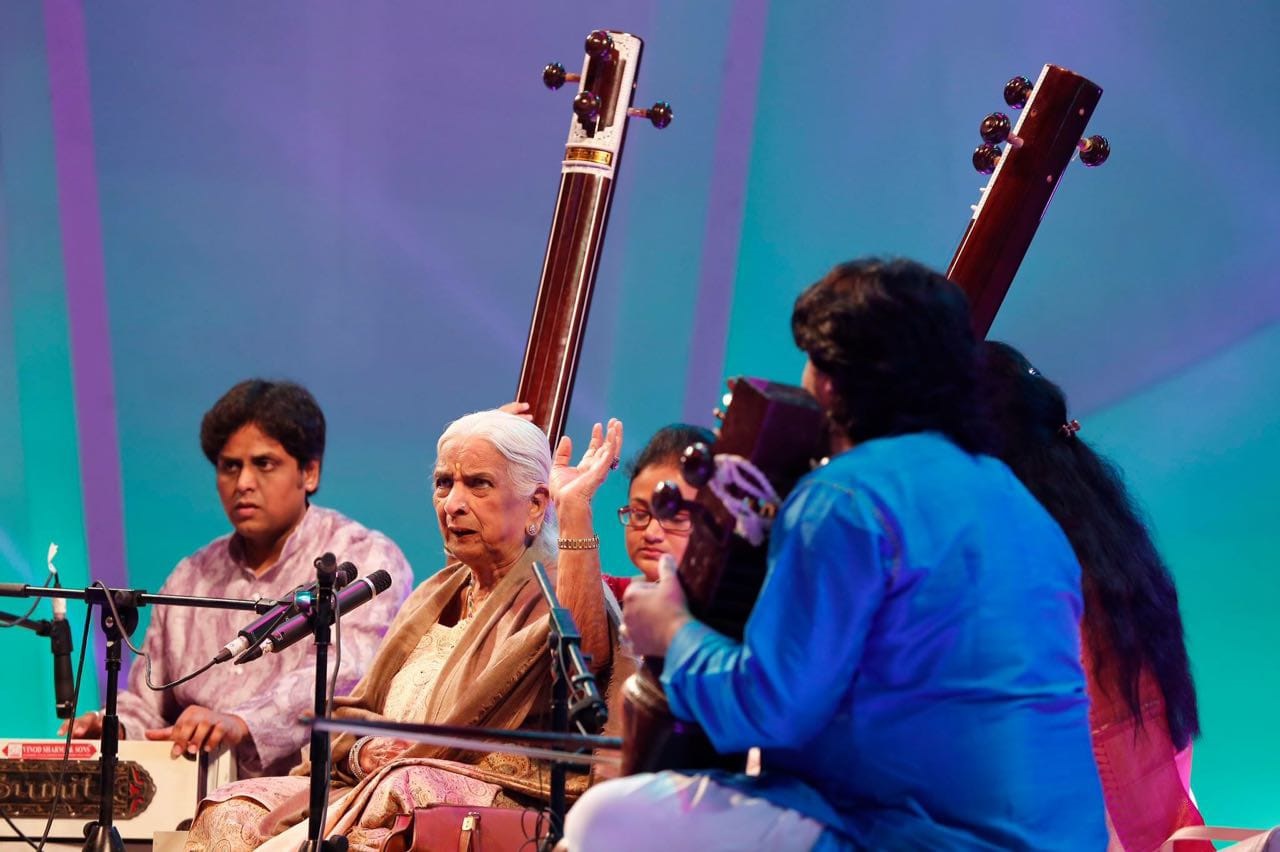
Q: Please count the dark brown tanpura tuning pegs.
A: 8